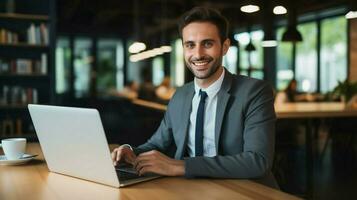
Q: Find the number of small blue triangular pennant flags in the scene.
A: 0